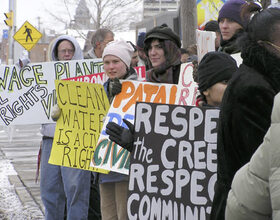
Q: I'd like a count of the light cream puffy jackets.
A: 1